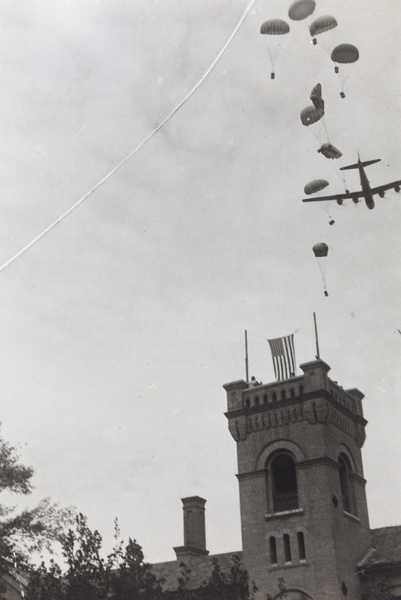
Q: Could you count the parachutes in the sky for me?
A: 9